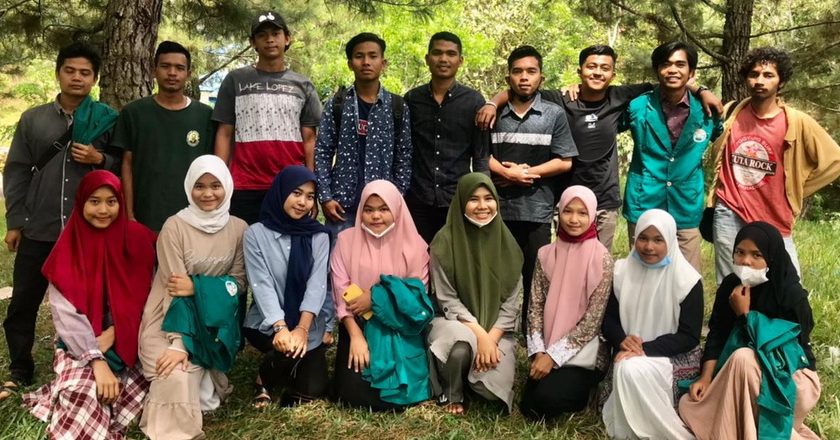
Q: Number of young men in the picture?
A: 9